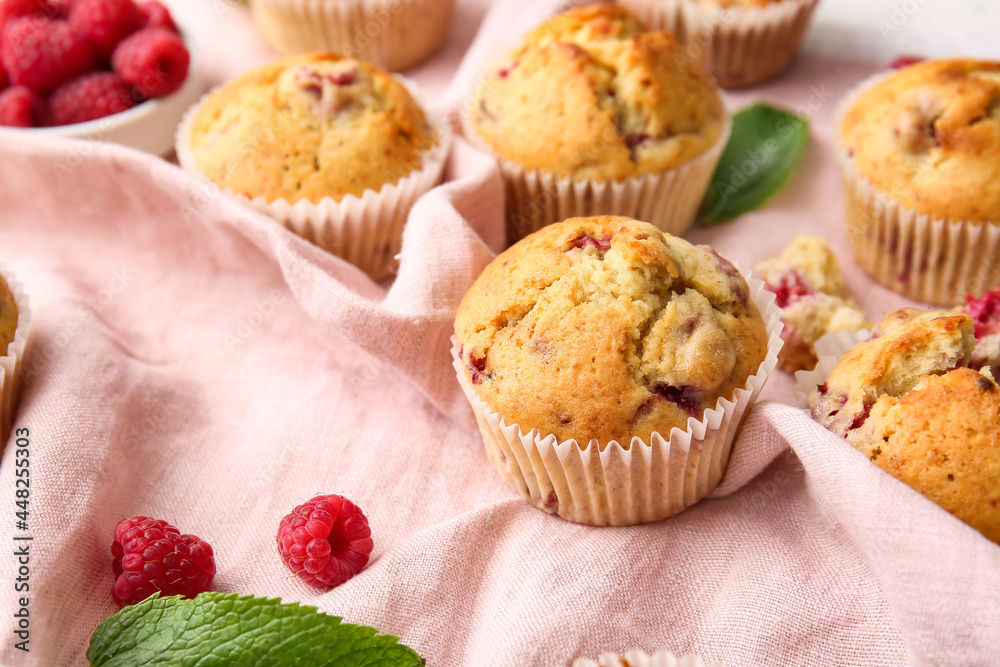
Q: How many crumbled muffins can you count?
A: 1